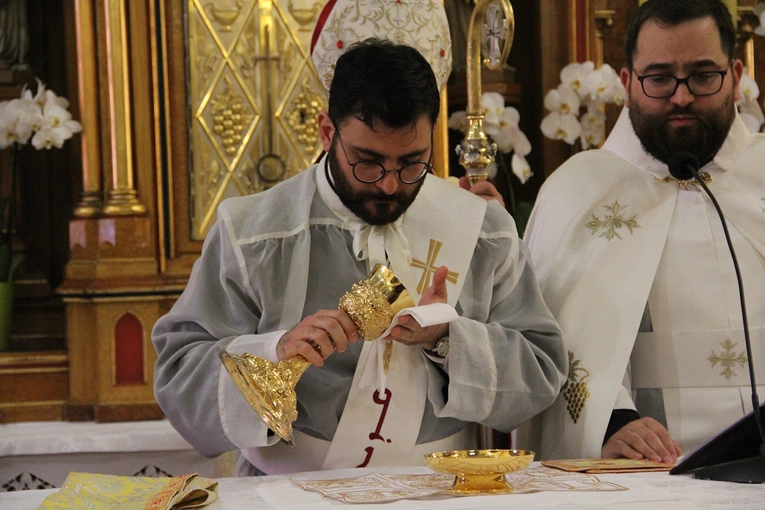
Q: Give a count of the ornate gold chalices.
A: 1